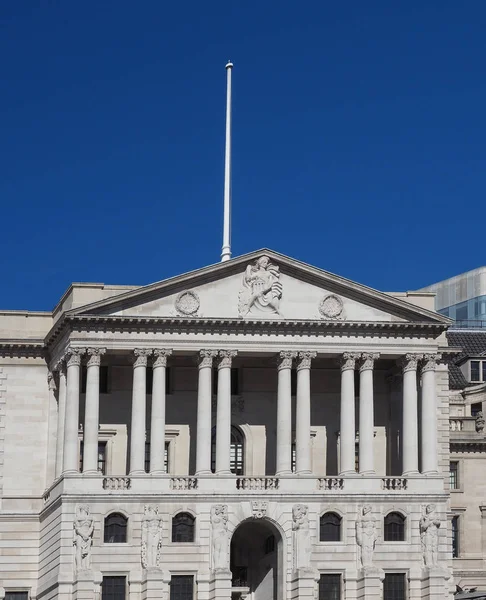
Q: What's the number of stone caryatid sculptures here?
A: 6